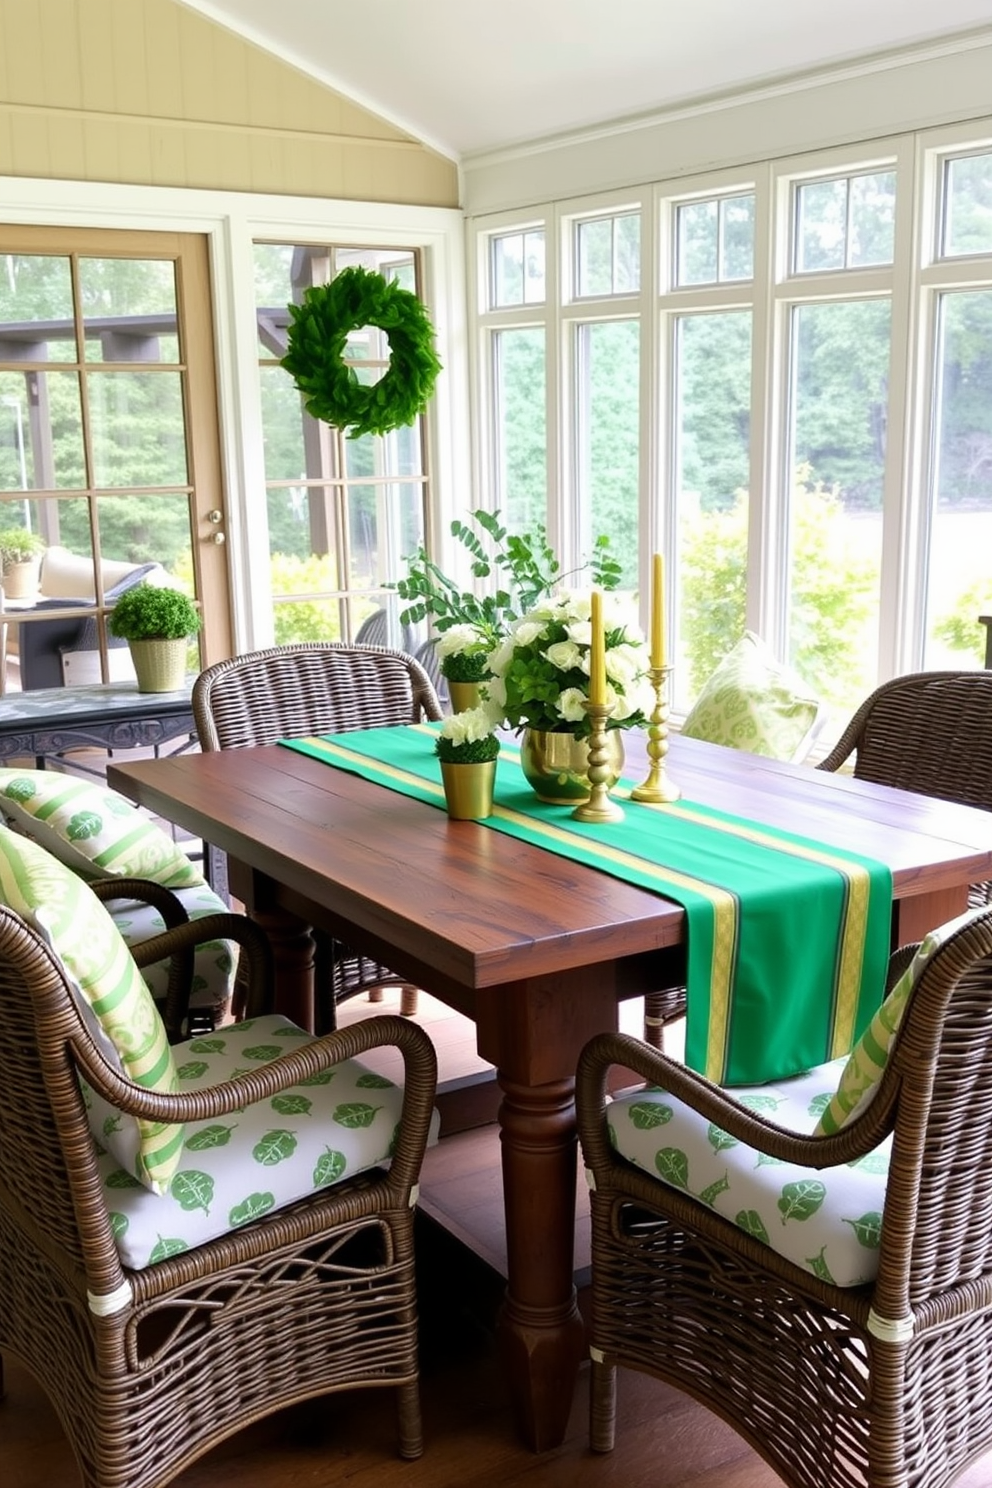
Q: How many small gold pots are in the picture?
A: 2